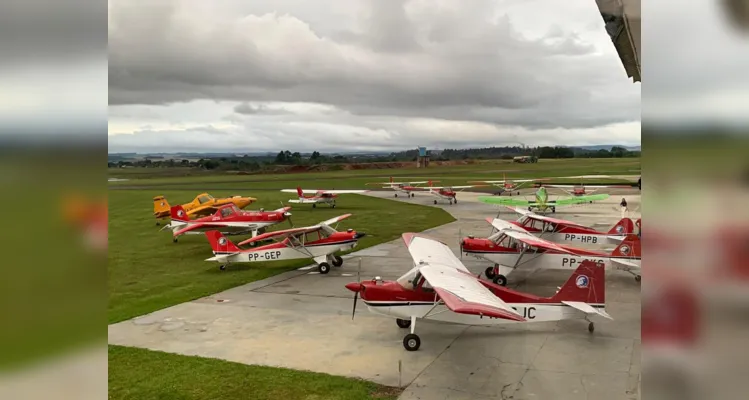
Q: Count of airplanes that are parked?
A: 12